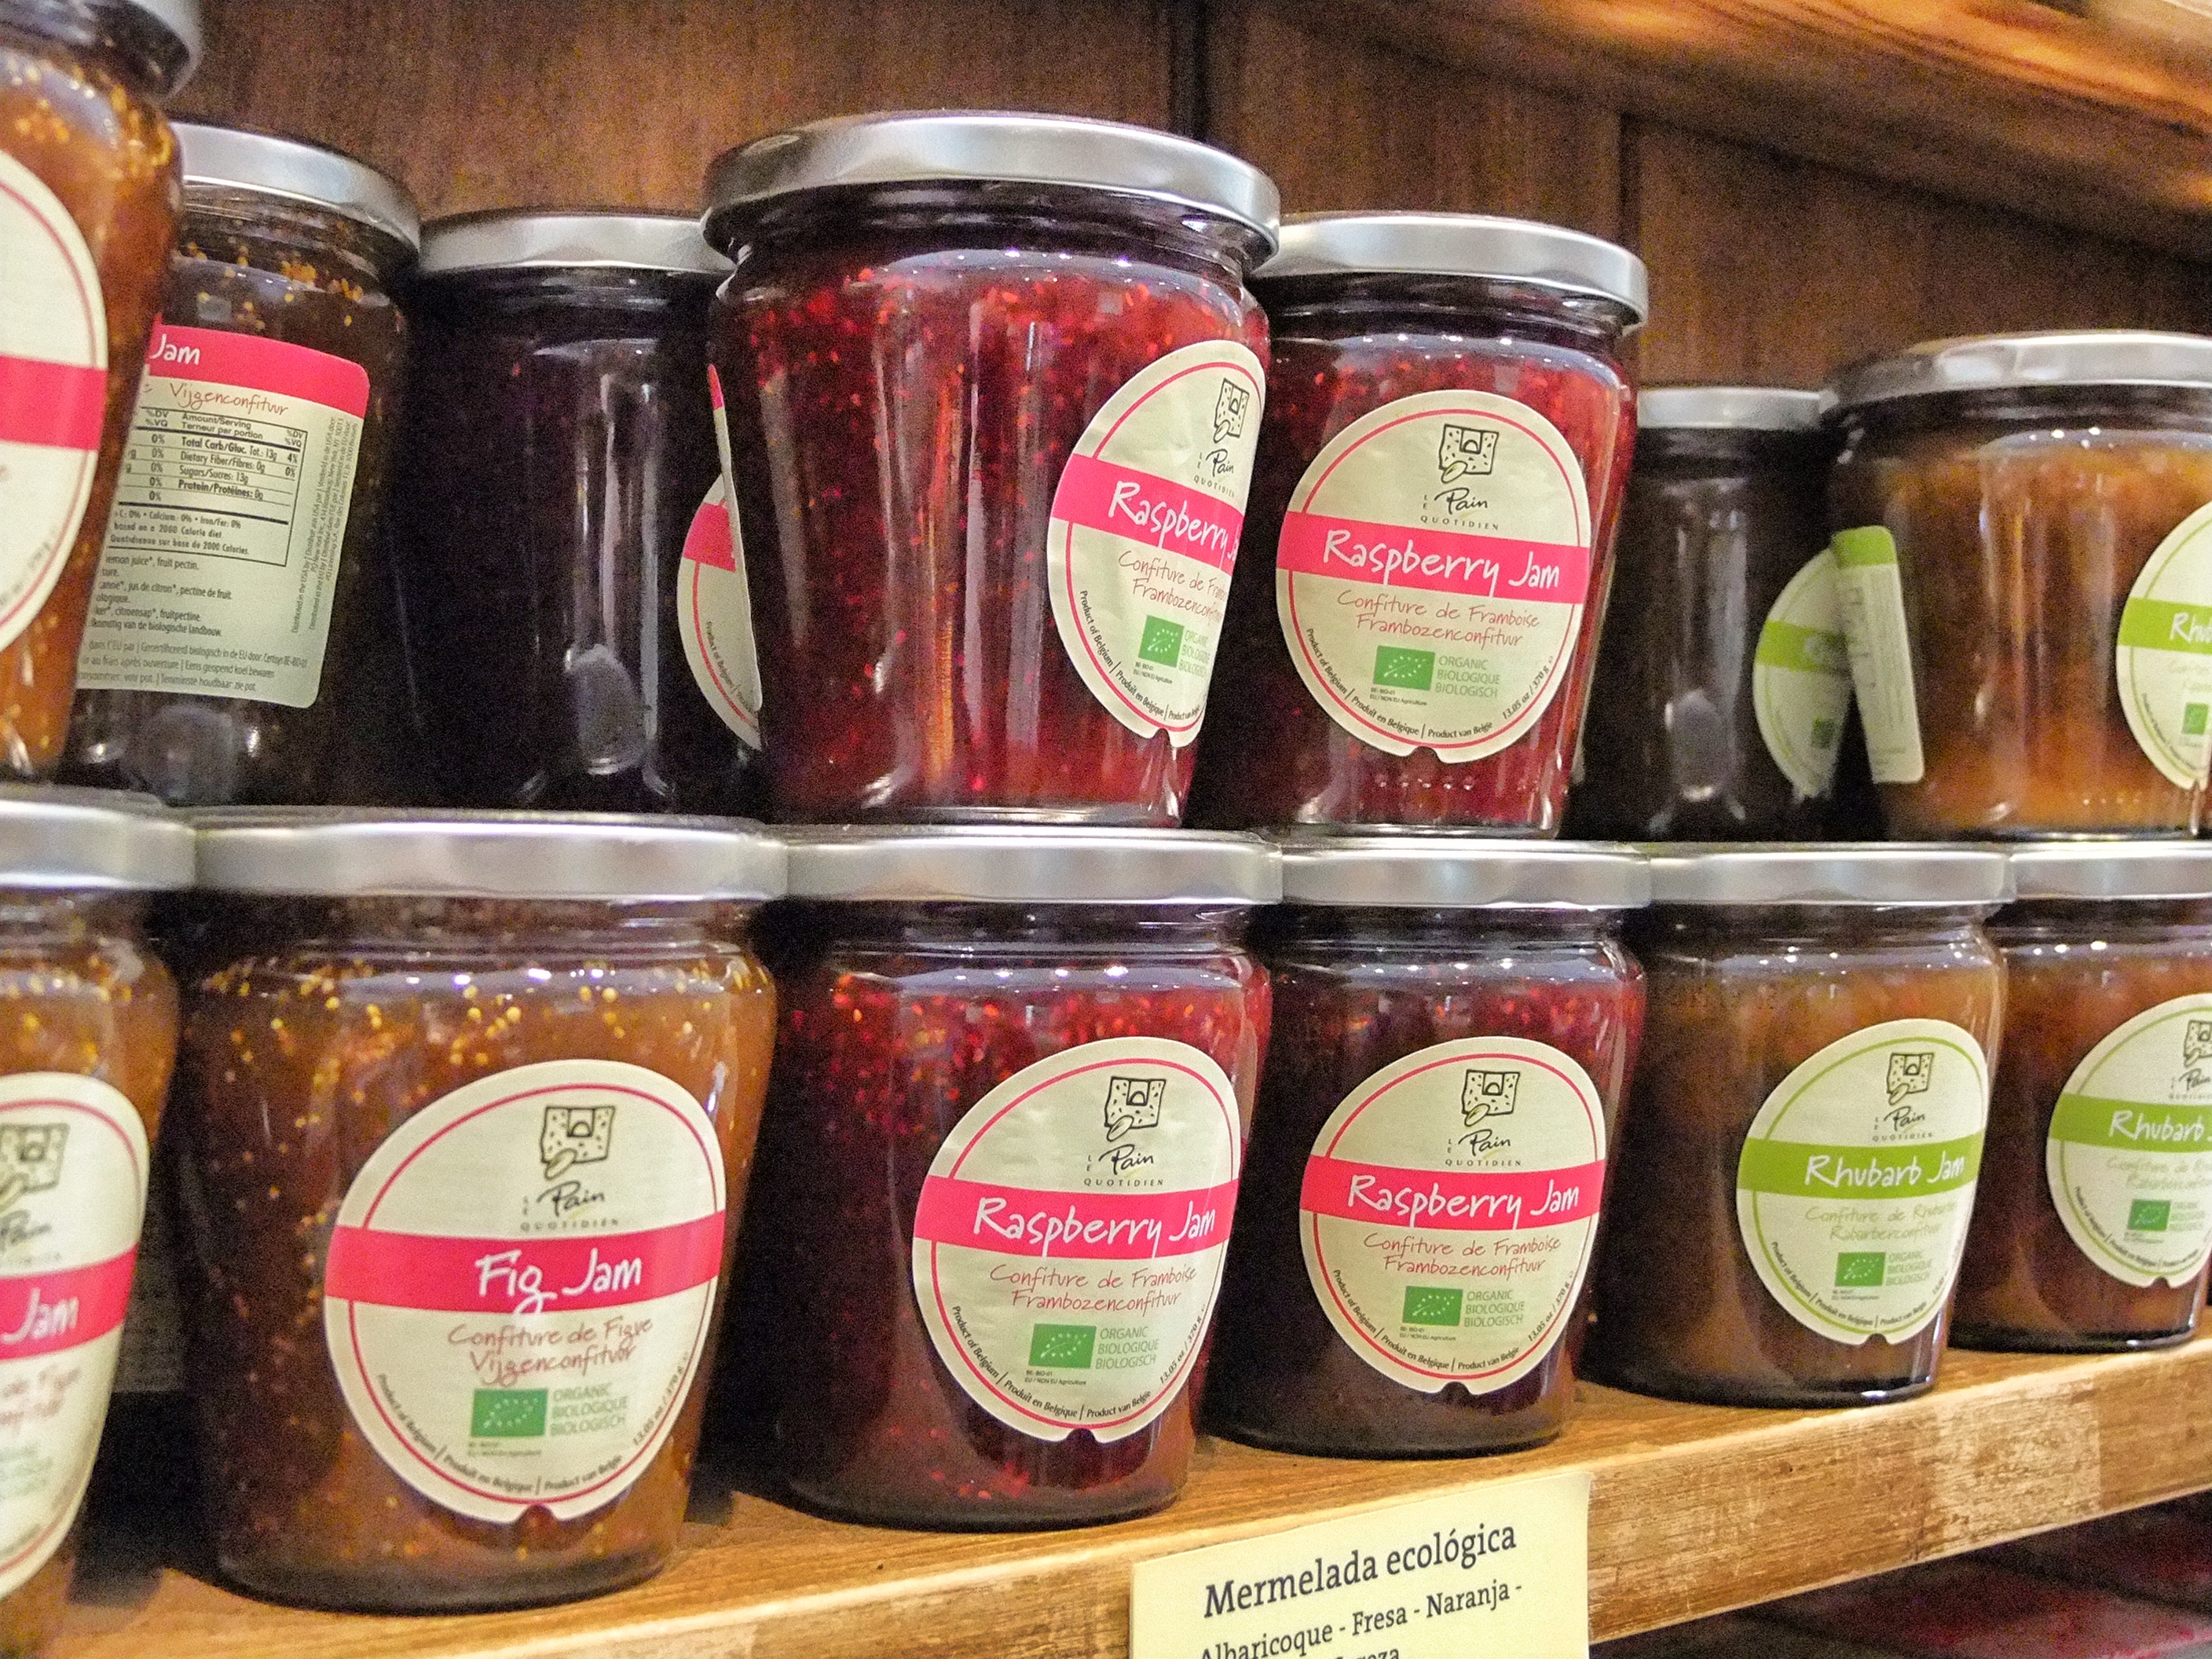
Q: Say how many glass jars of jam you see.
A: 13